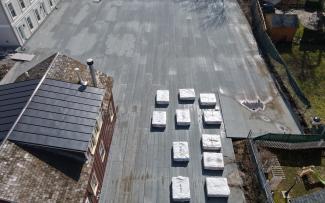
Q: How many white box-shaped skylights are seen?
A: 11